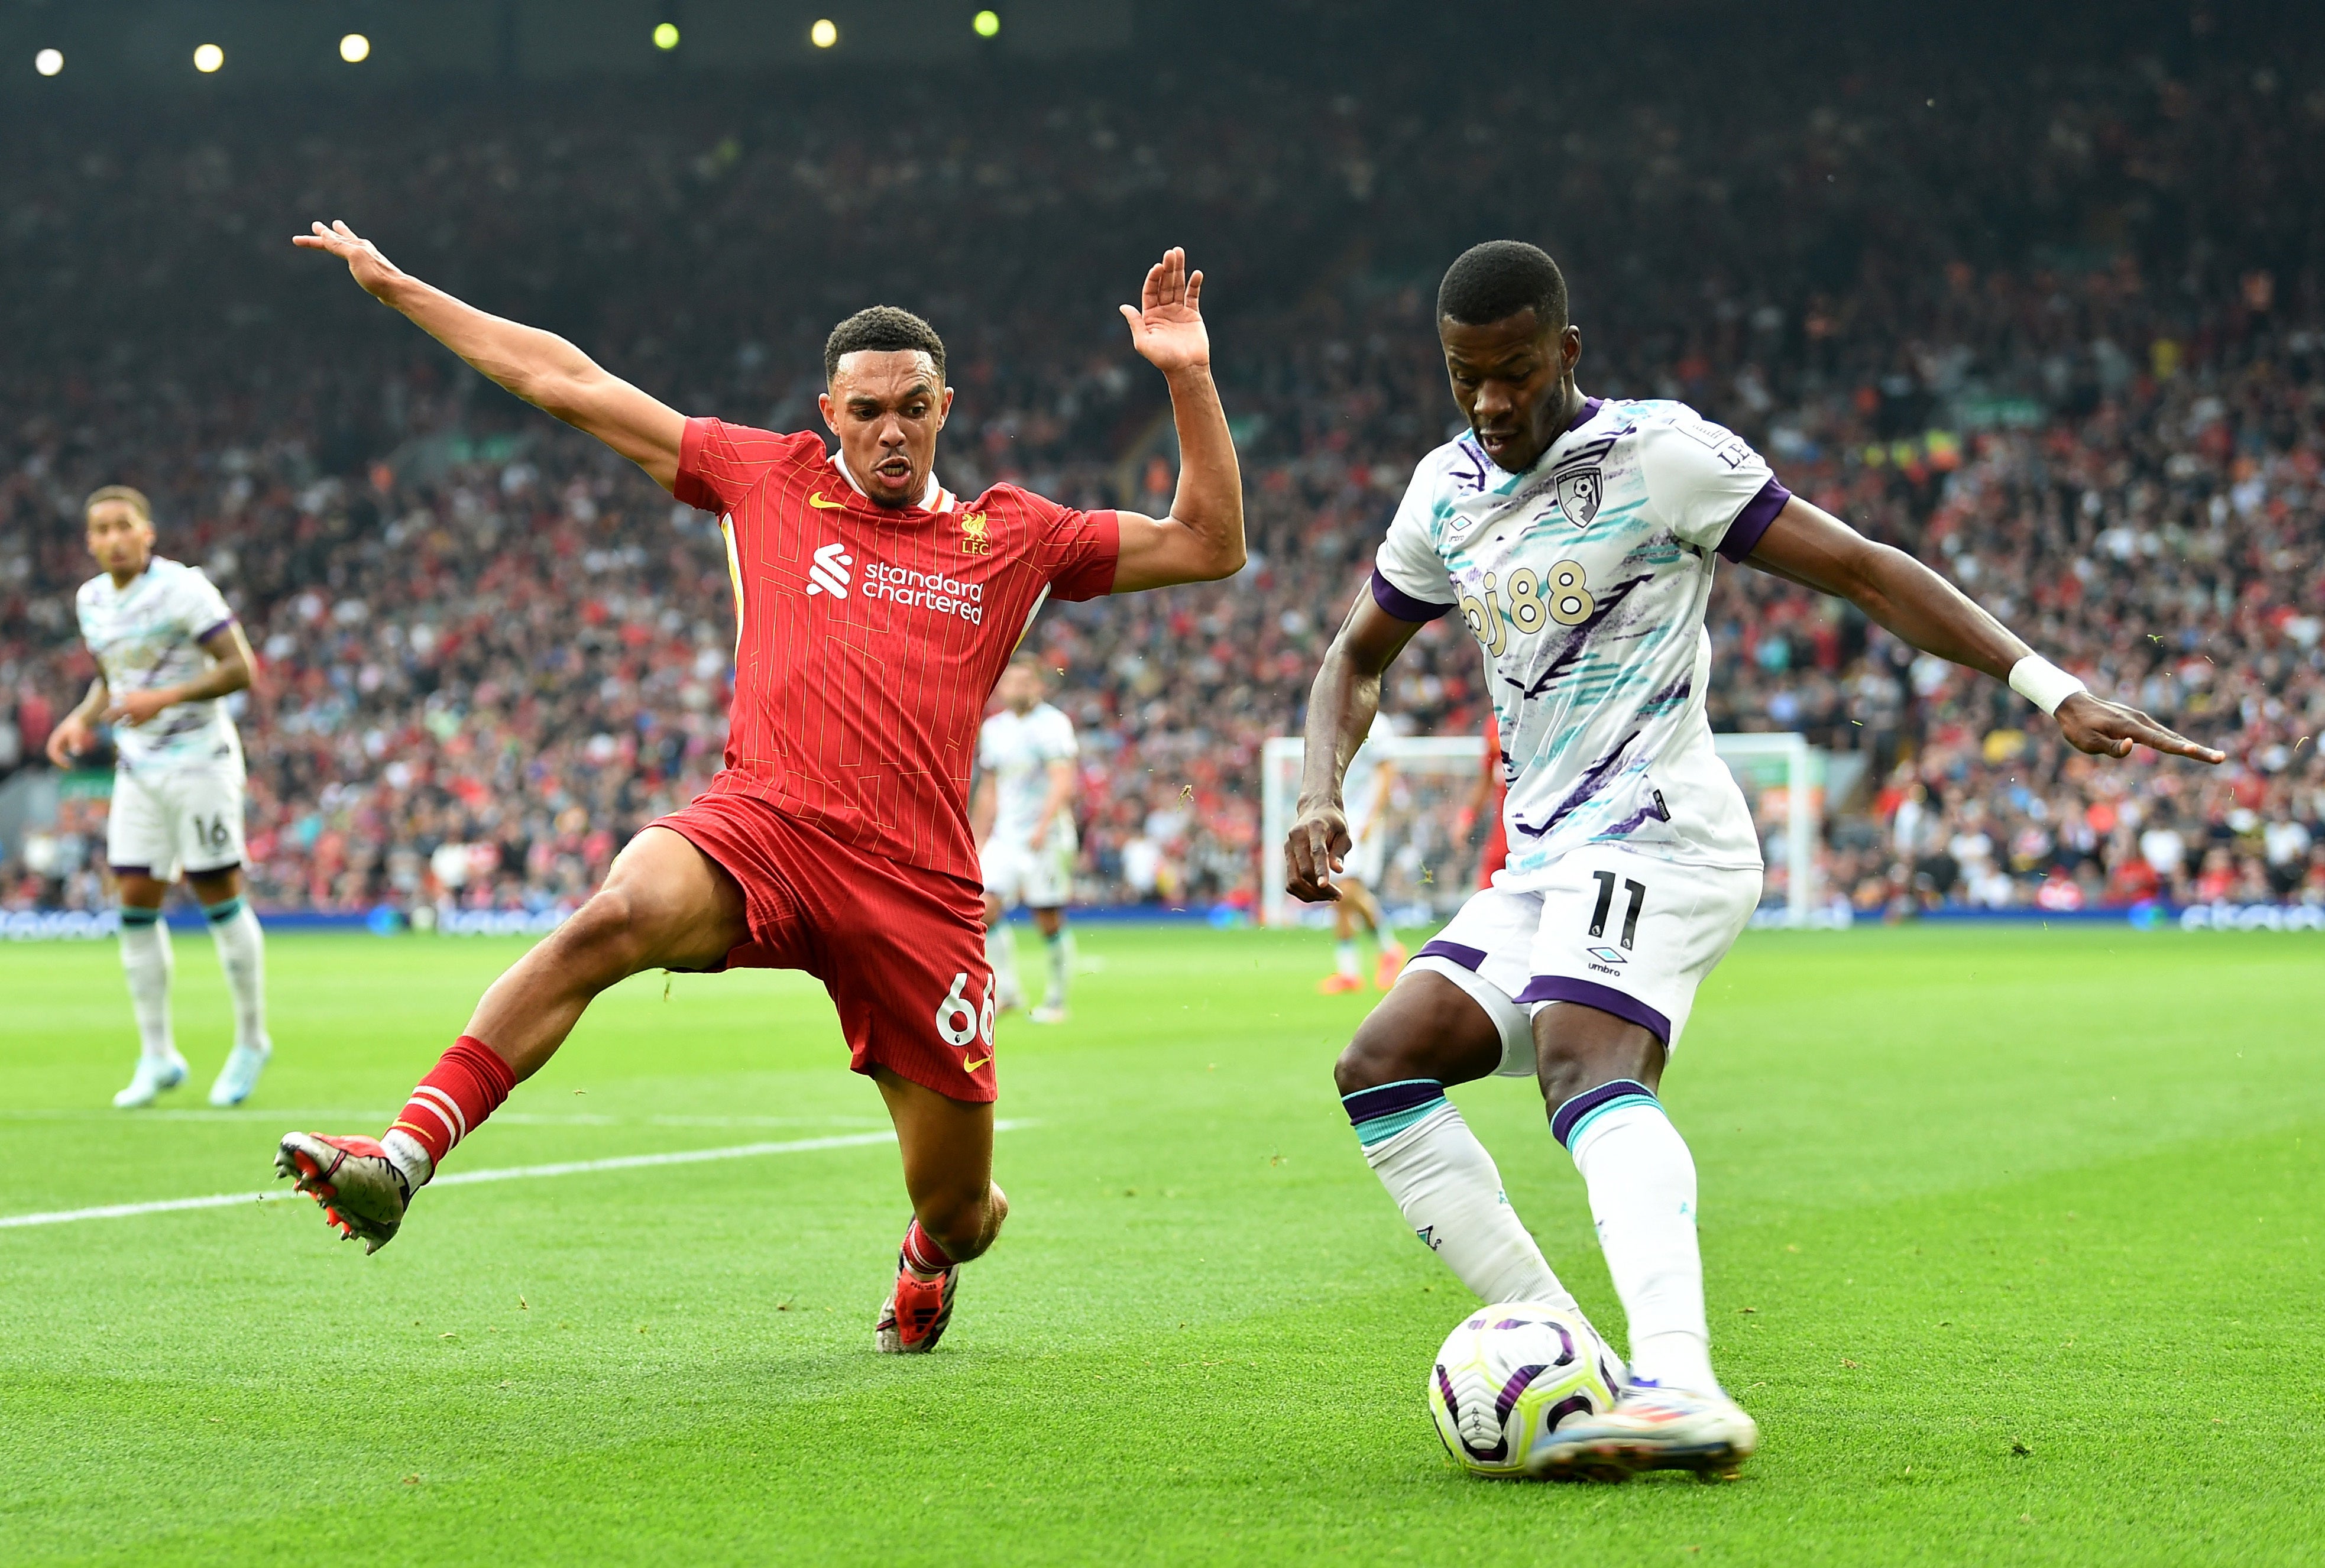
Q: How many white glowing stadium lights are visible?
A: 4